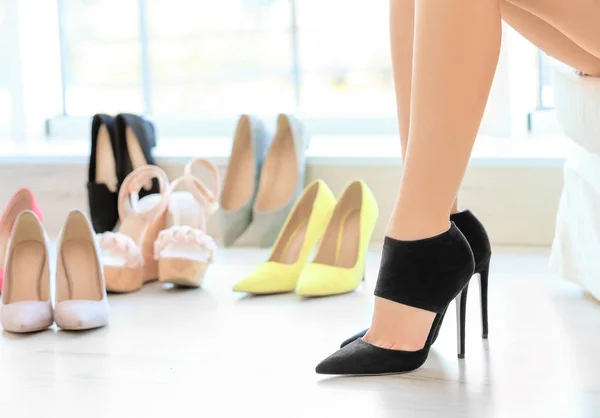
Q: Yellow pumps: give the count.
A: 2